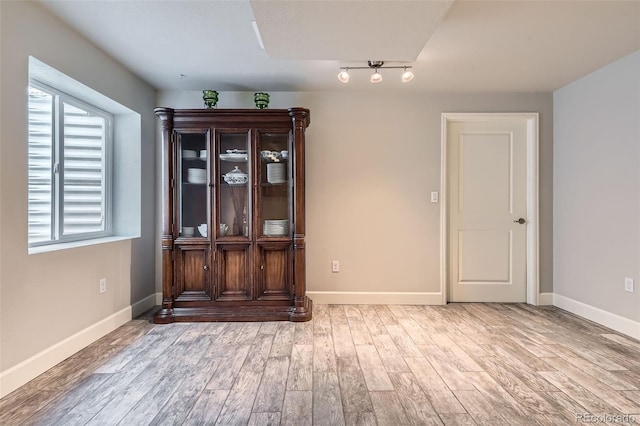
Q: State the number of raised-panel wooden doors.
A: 3